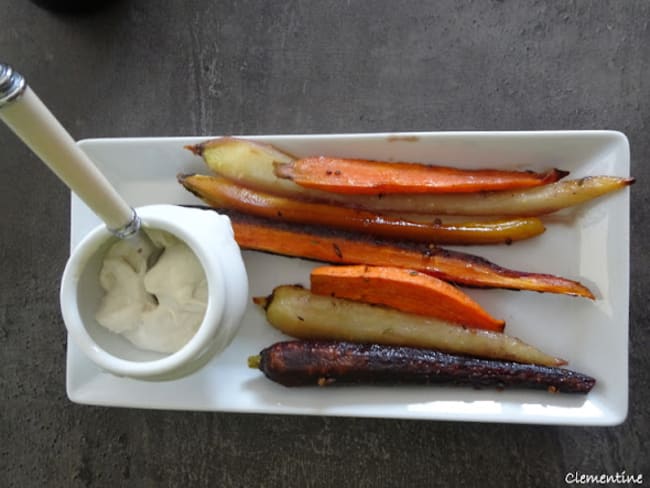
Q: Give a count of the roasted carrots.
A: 7